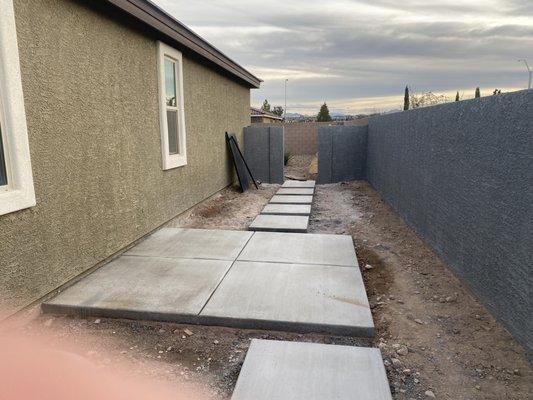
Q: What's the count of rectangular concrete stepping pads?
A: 6